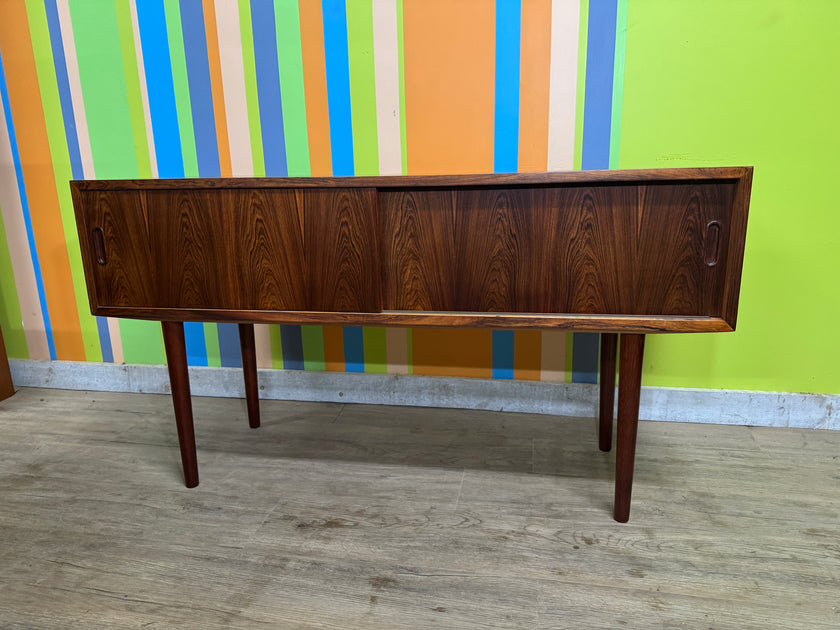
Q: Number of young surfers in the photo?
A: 0